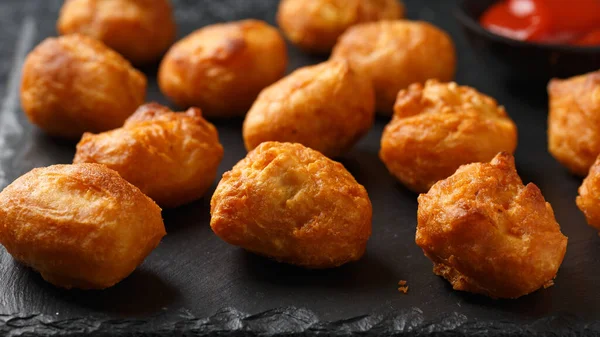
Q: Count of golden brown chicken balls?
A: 13